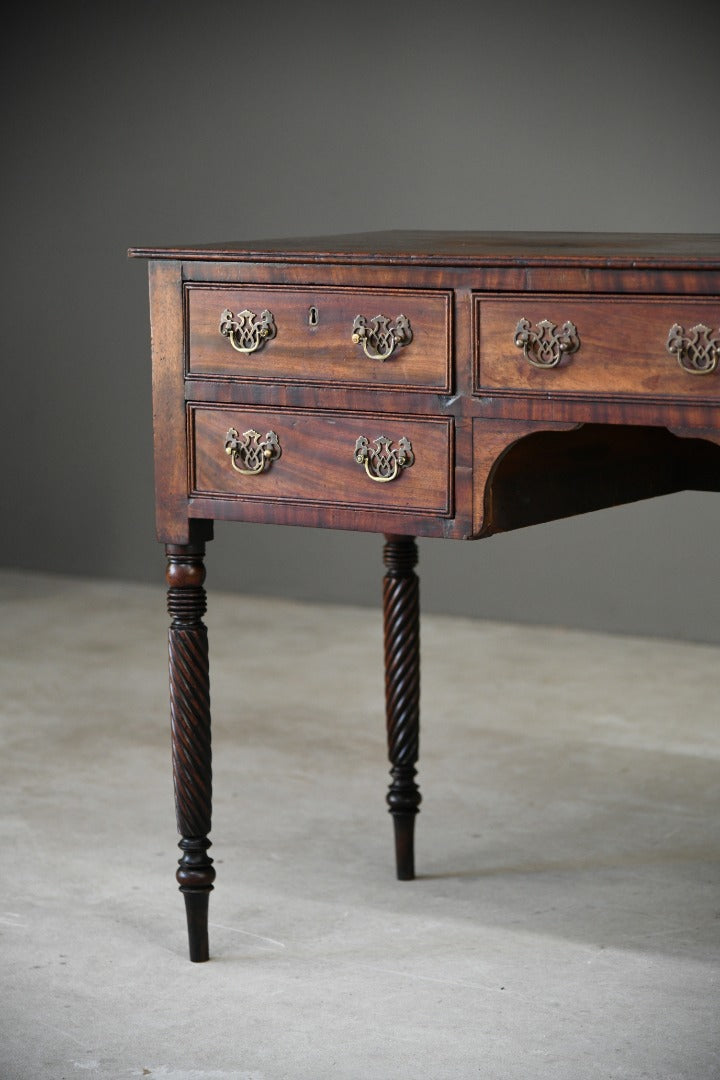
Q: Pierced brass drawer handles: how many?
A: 6